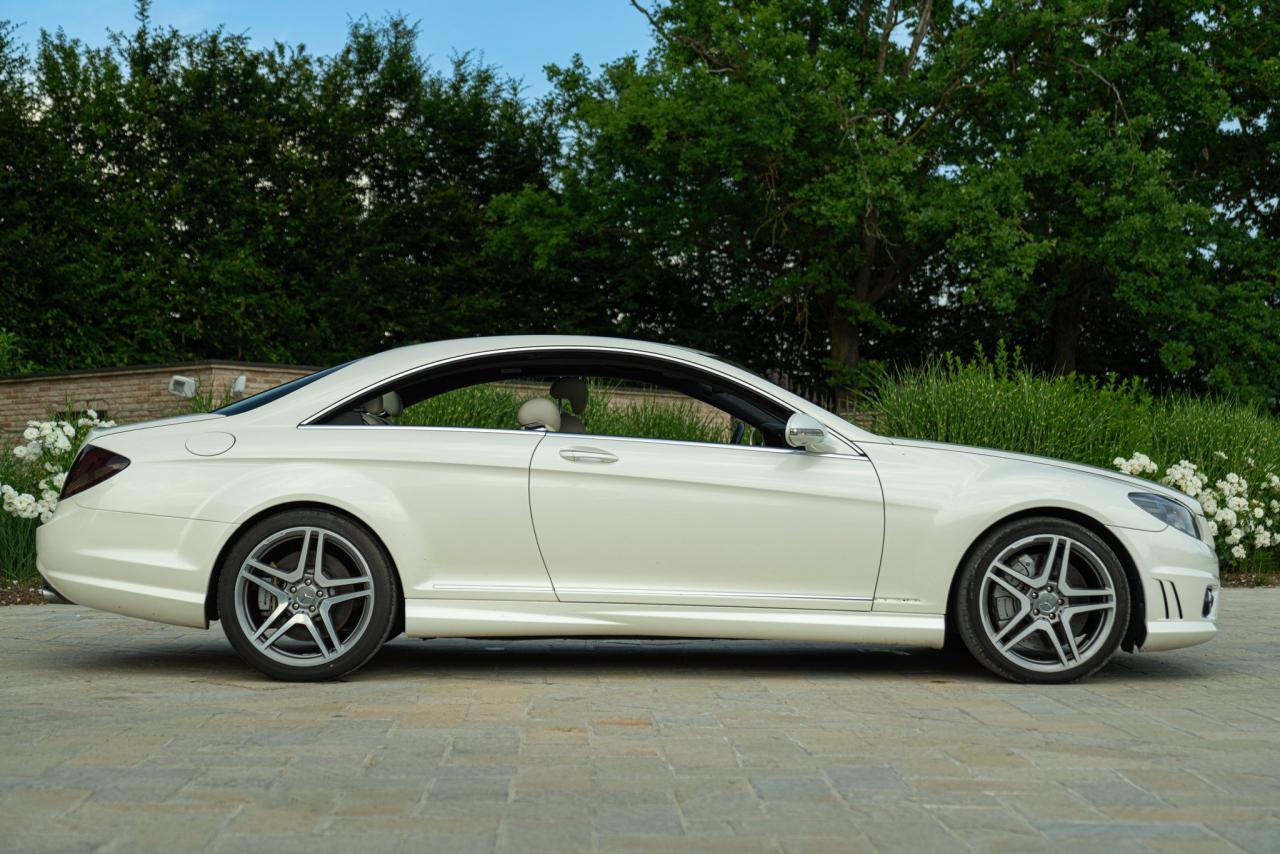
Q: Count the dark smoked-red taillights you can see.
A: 1